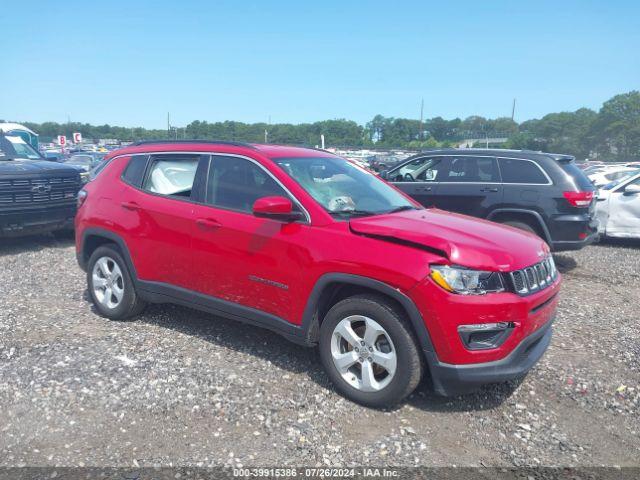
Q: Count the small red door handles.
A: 2